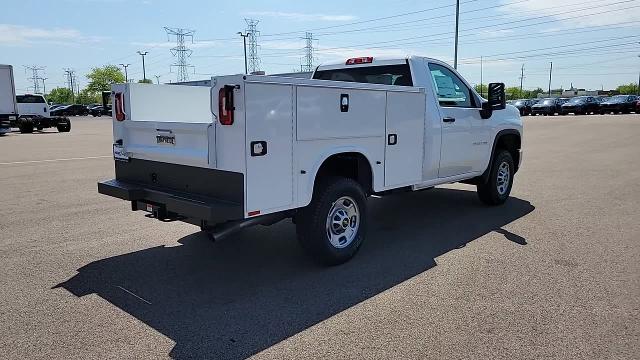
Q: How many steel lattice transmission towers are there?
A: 5